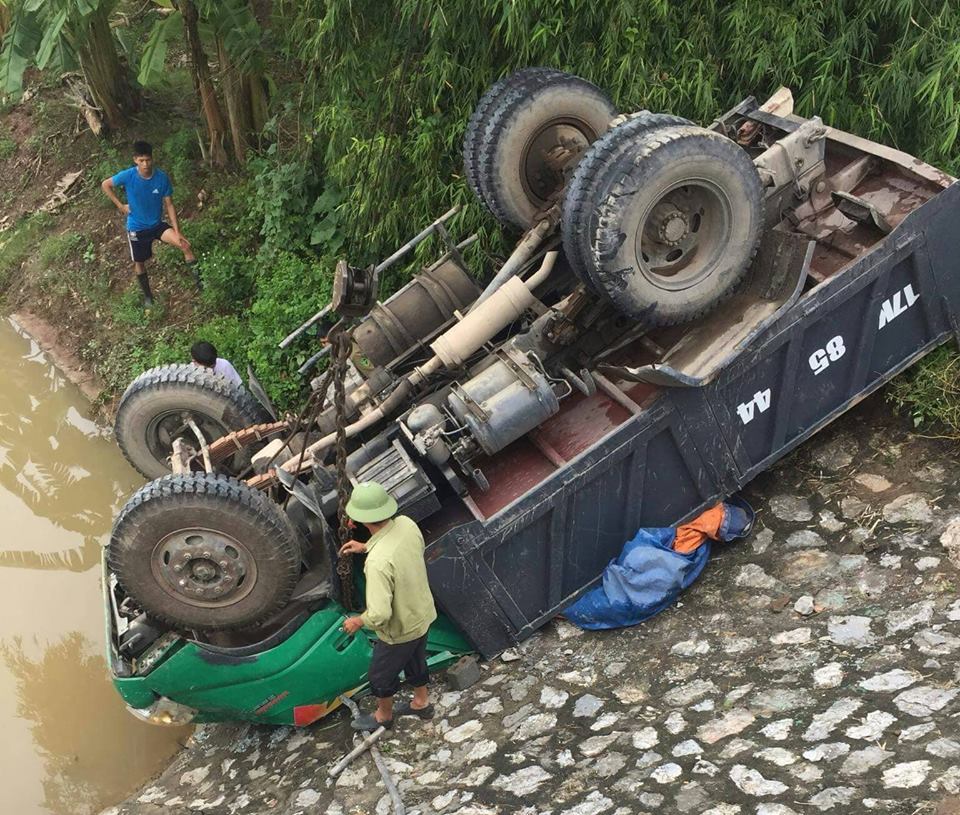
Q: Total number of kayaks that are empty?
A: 0